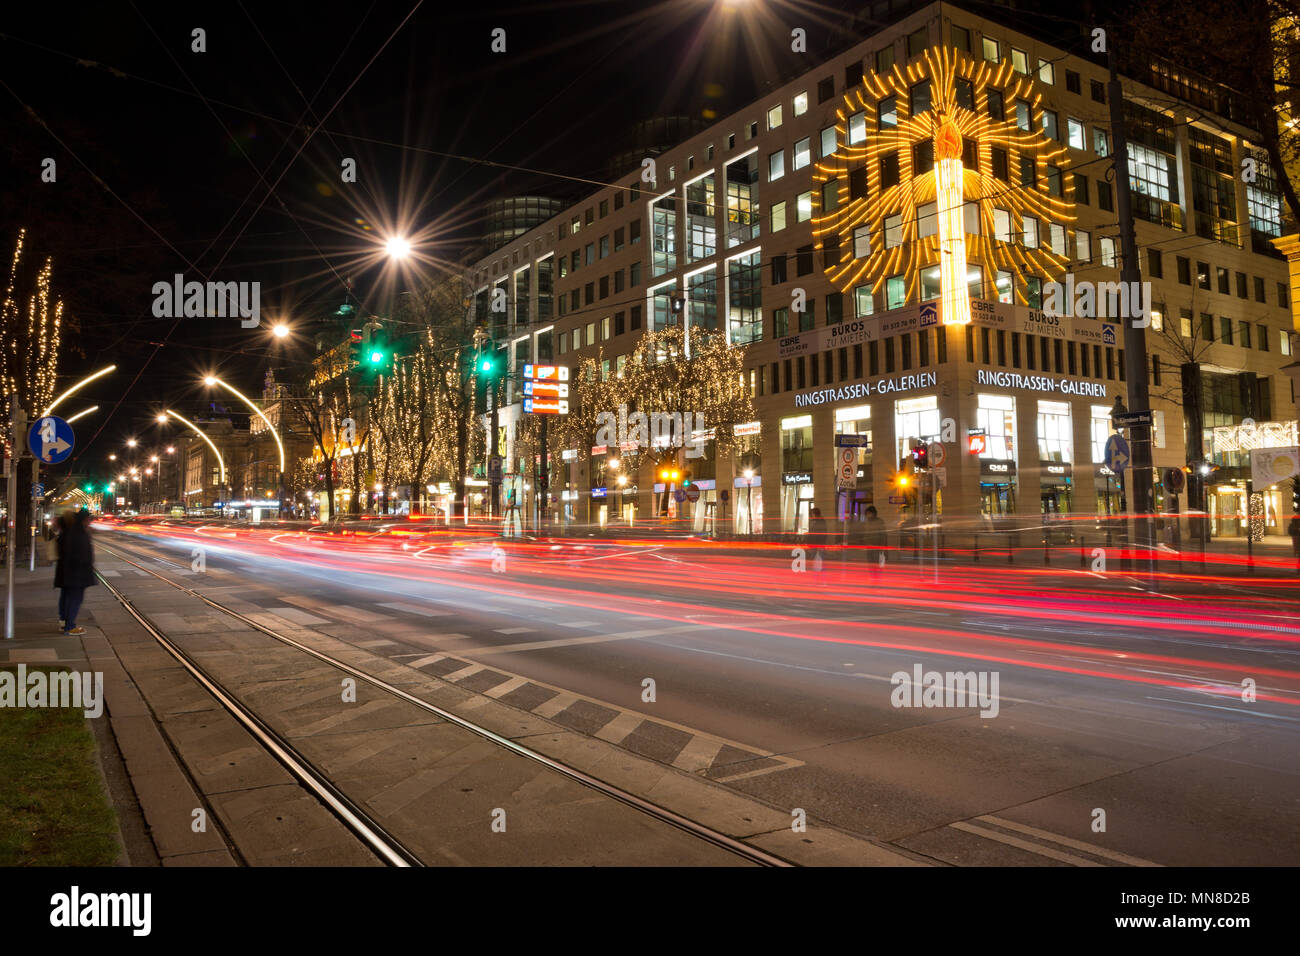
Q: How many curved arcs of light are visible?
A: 4